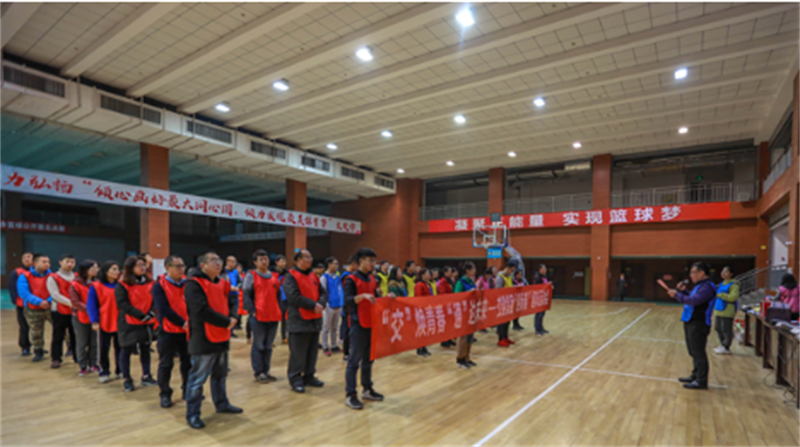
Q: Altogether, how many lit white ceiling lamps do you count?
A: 14